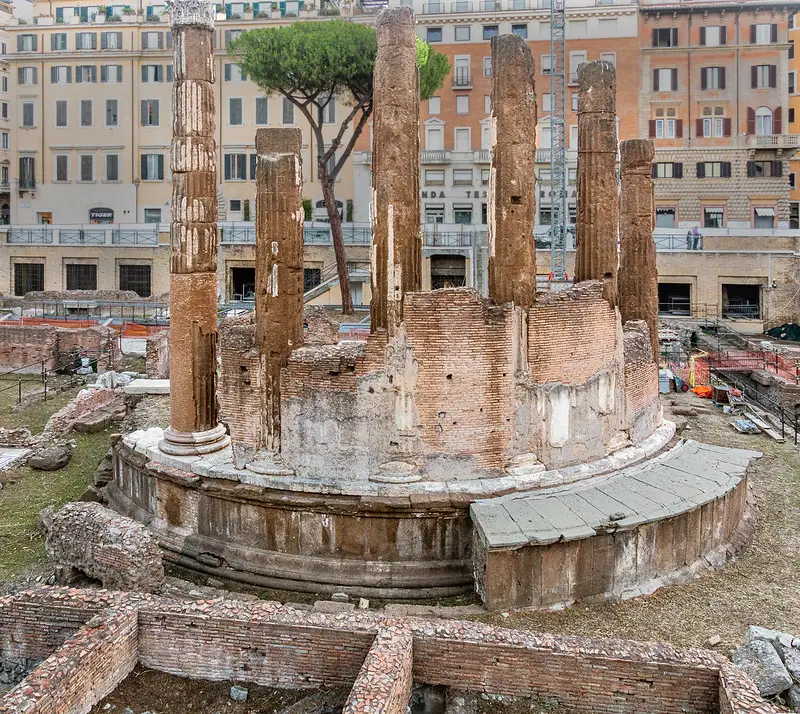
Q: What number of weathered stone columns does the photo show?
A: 6